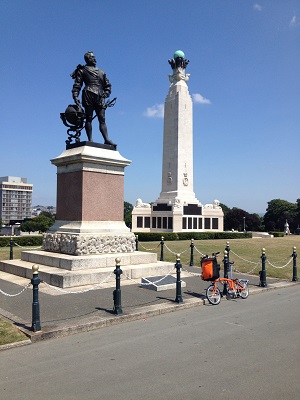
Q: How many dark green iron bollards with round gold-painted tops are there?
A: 11